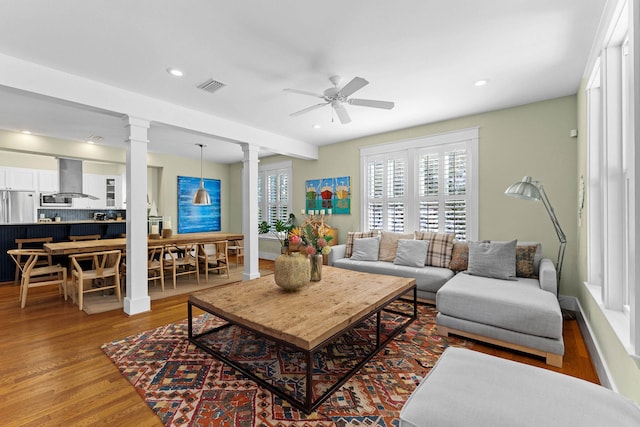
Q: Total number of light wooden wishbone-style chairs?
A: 6